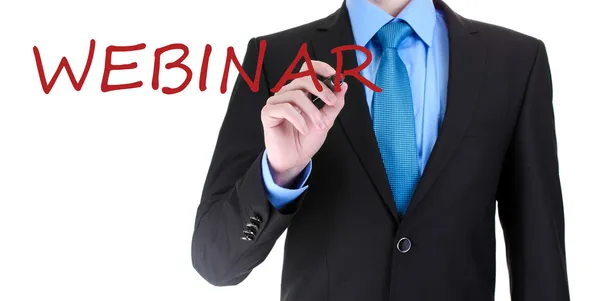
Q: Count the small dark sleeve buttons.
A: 4